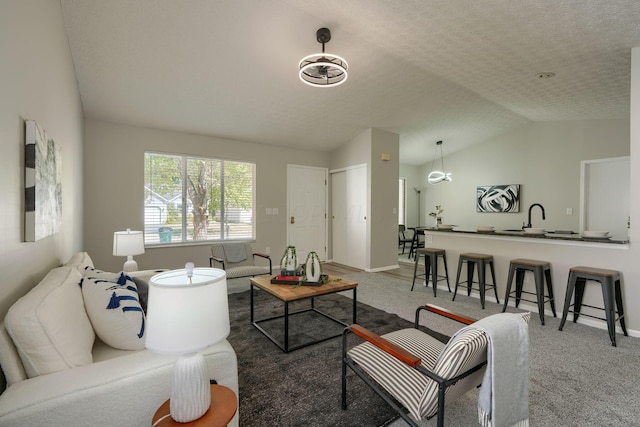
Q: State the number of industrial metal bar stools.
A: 4